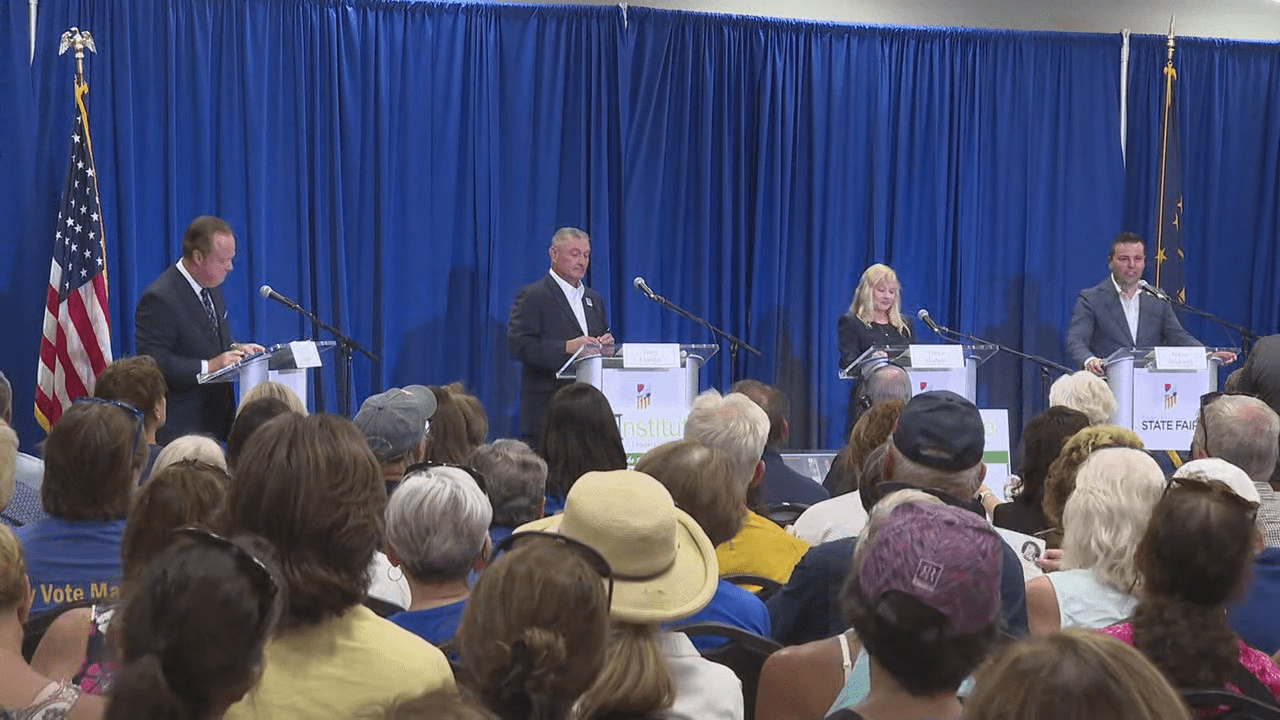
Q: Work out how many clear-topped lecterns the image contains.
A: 4